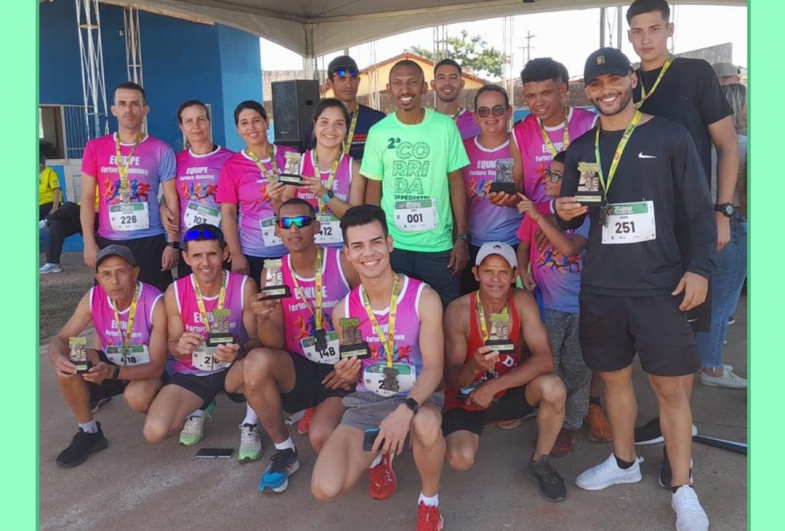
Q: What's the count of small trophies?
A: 8